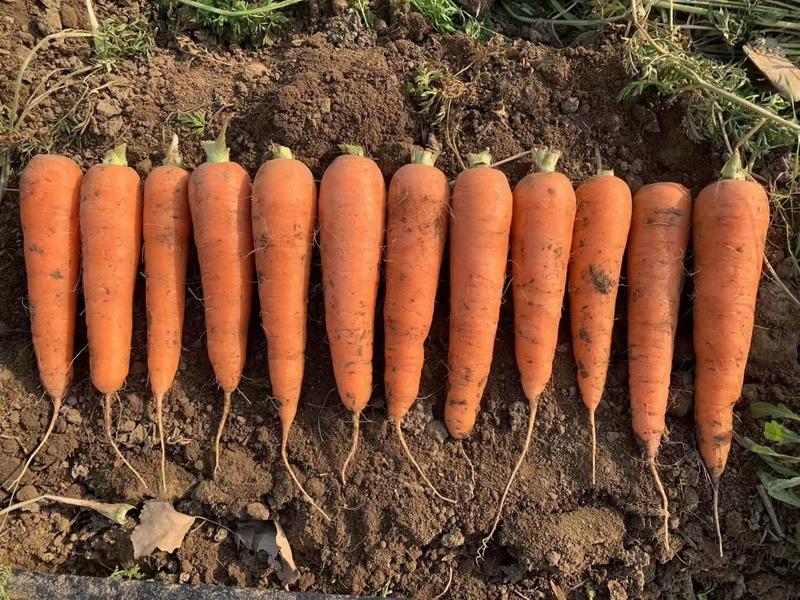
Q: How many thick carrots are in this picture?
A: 12